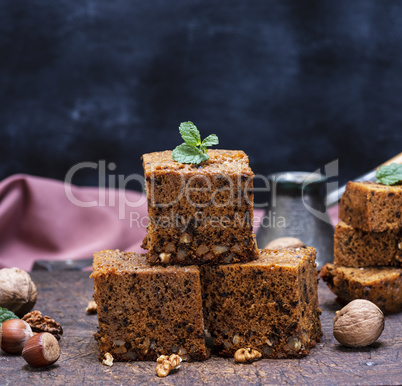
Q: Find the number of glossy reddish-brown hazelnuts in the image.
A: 2